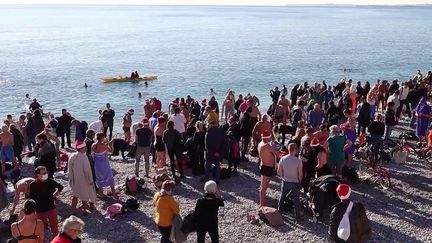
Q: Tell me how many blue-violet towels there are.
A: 1